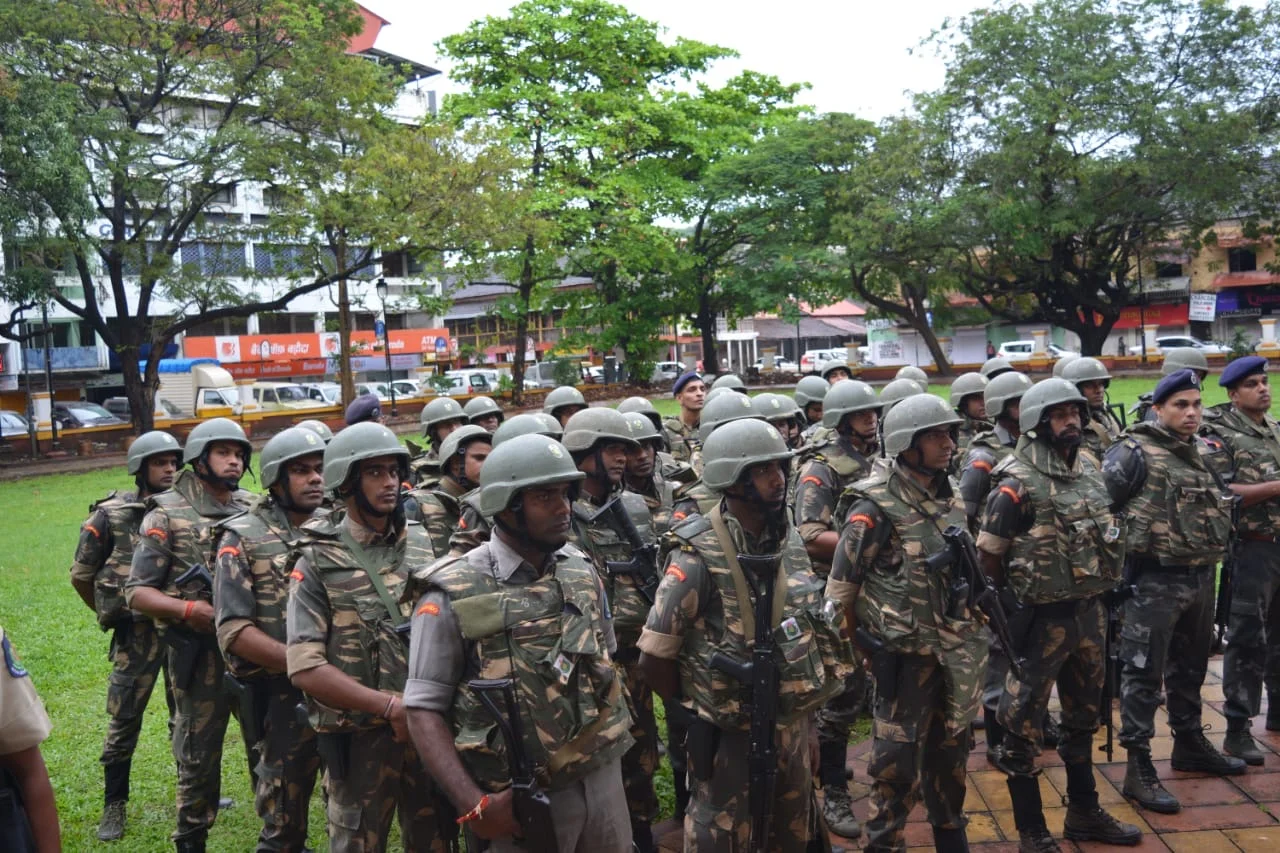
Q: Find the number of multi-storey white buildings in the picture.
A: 1